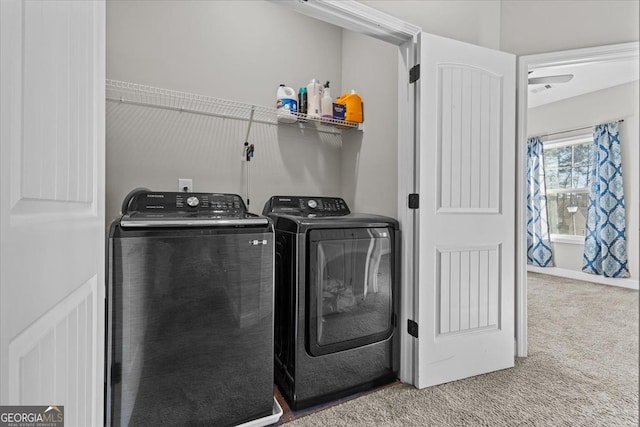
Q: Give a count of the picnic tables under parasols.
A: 0